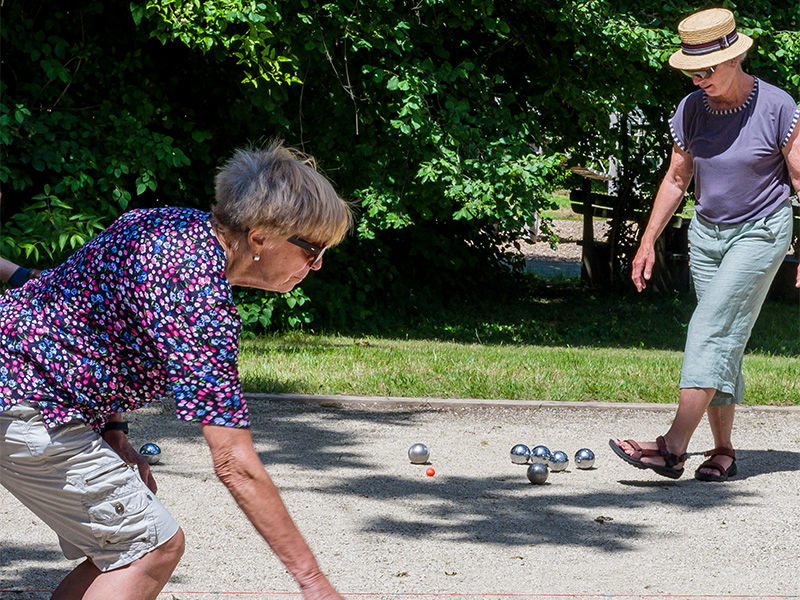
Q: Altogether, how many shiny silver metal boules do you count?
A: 7